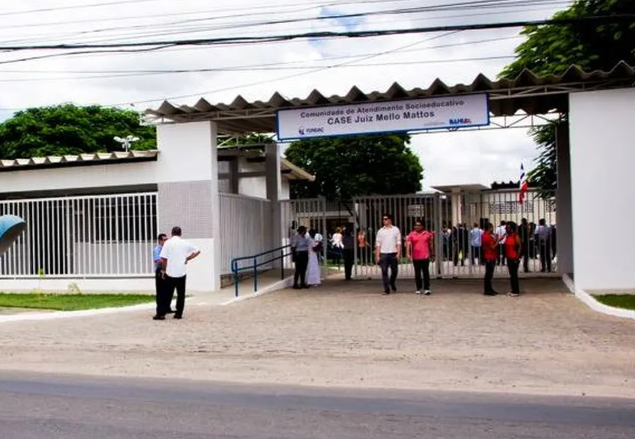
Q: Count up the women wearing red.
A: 2